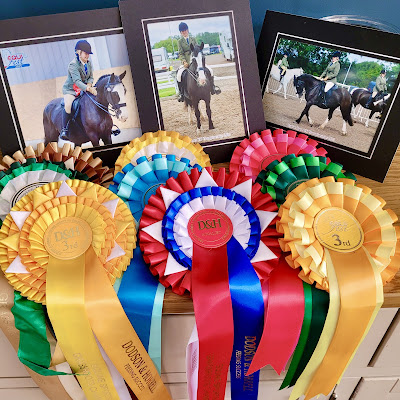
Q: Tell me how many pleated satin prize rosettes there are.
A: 9